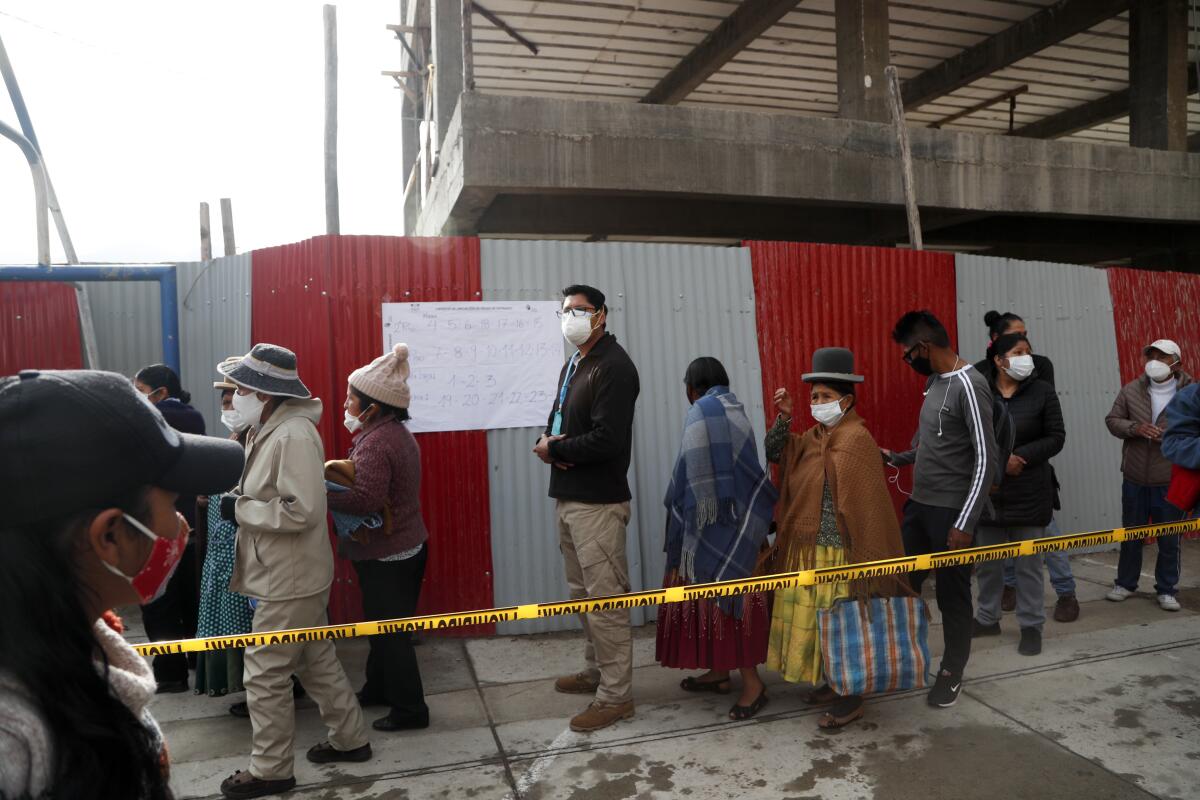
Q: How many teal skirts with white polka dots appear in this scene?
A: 1